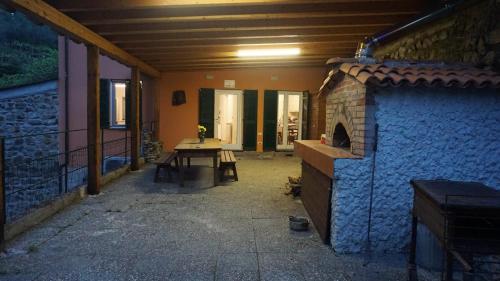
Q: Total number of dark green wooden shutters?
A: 6